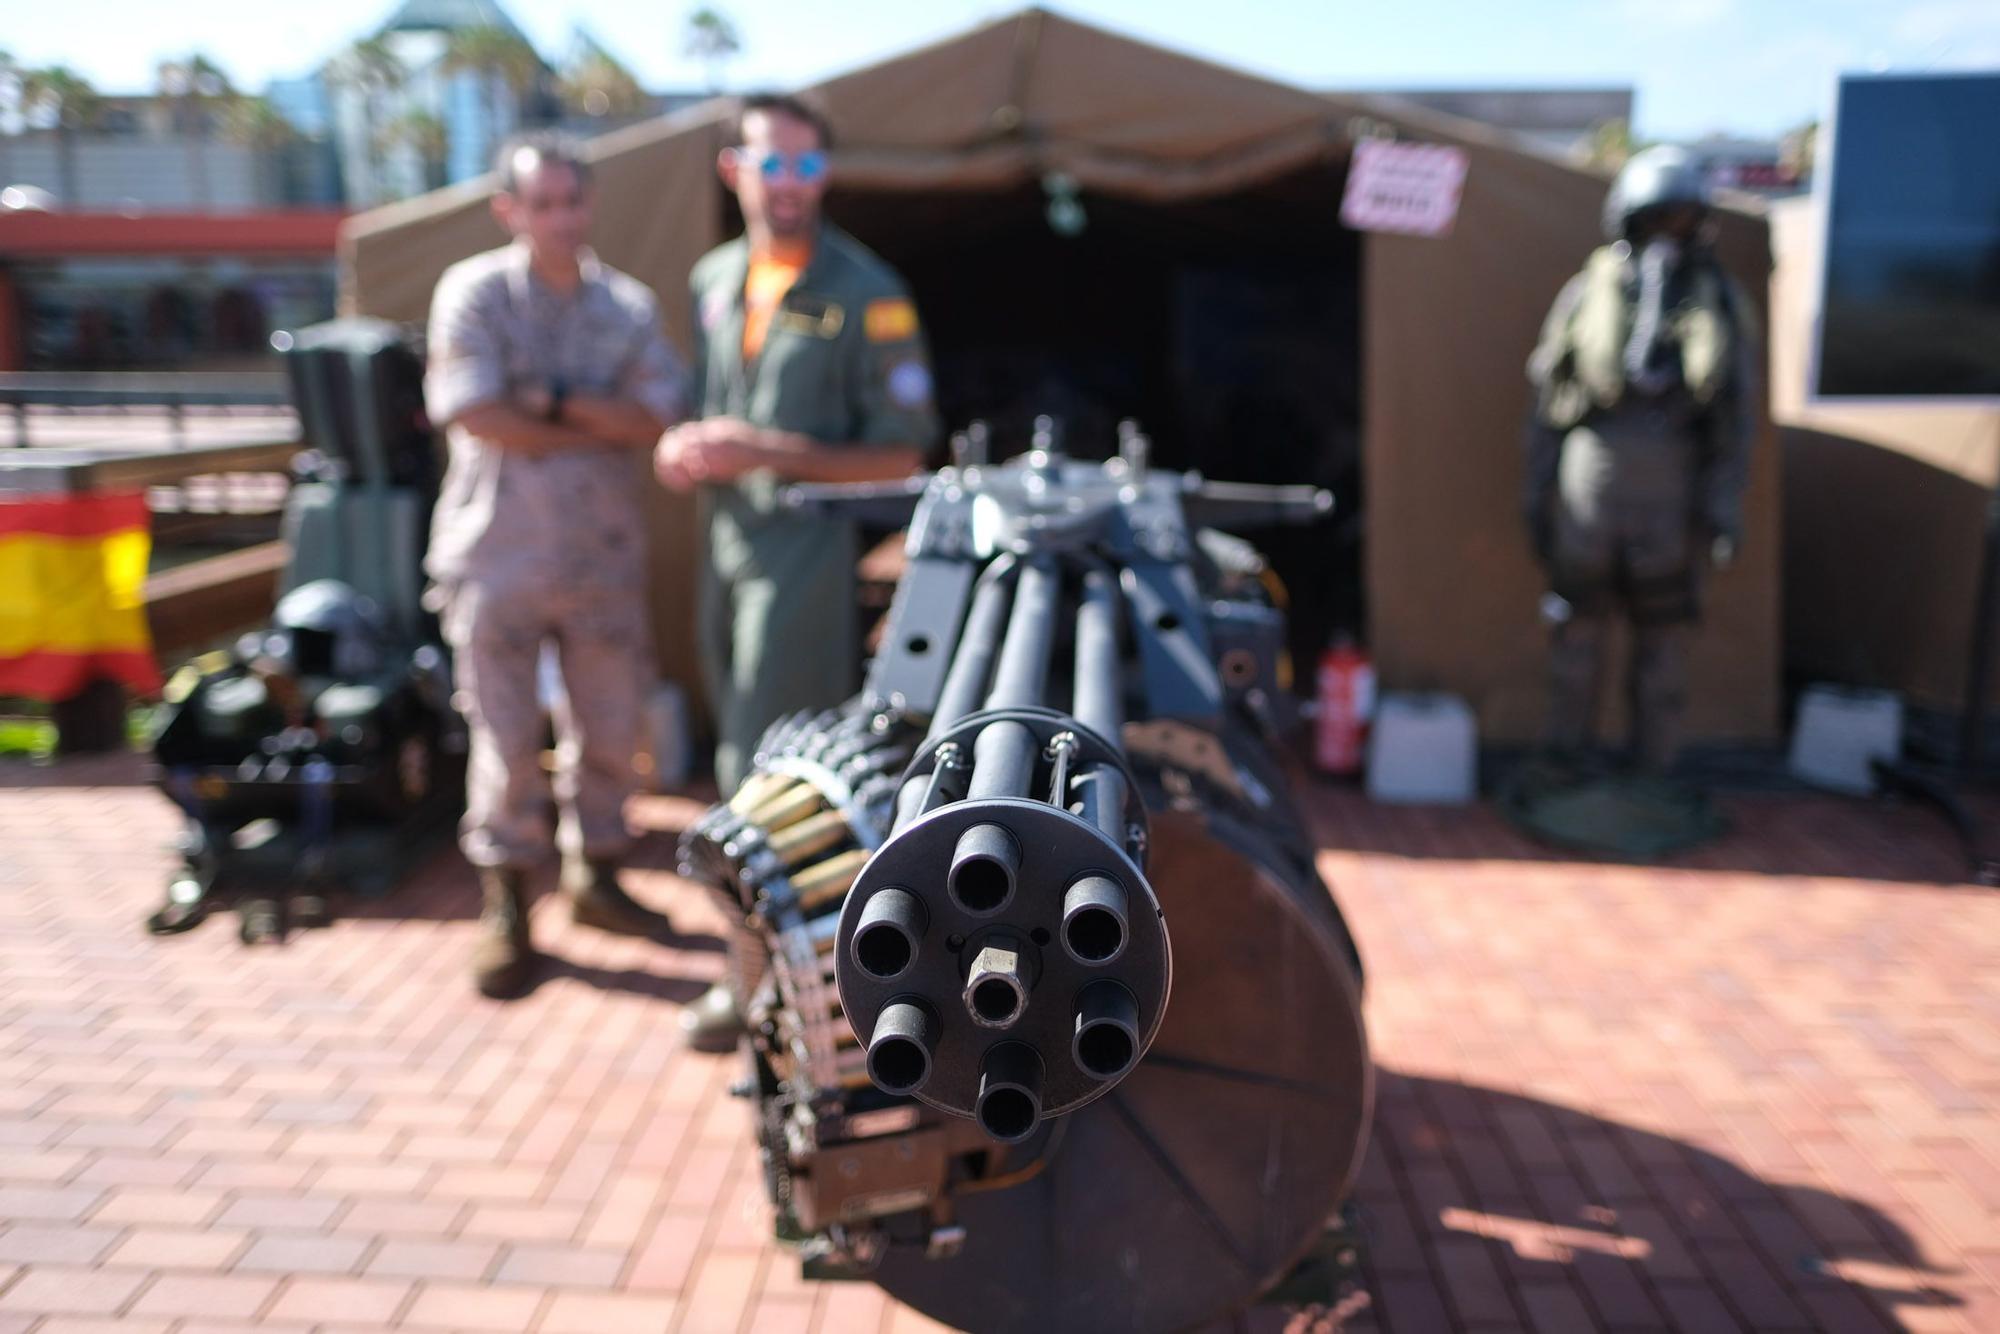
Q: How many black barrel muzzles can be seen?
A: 6